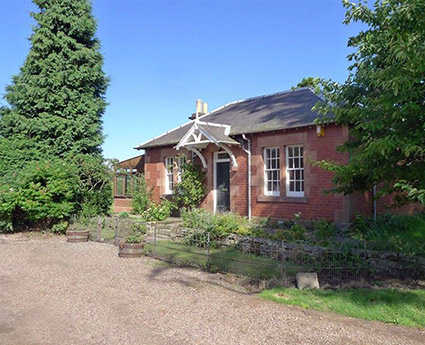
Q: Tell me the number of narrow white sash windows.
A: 4